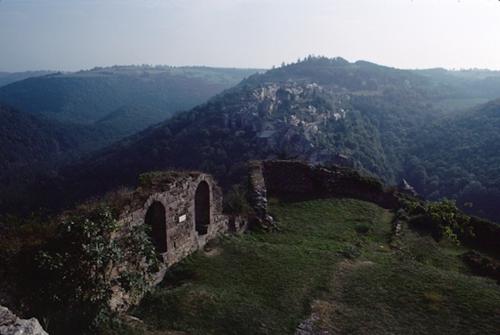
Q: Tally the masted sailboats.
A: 0